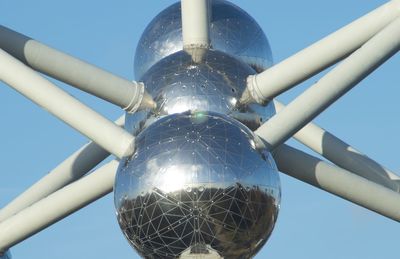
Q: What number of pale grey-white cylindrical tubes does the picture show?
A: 9